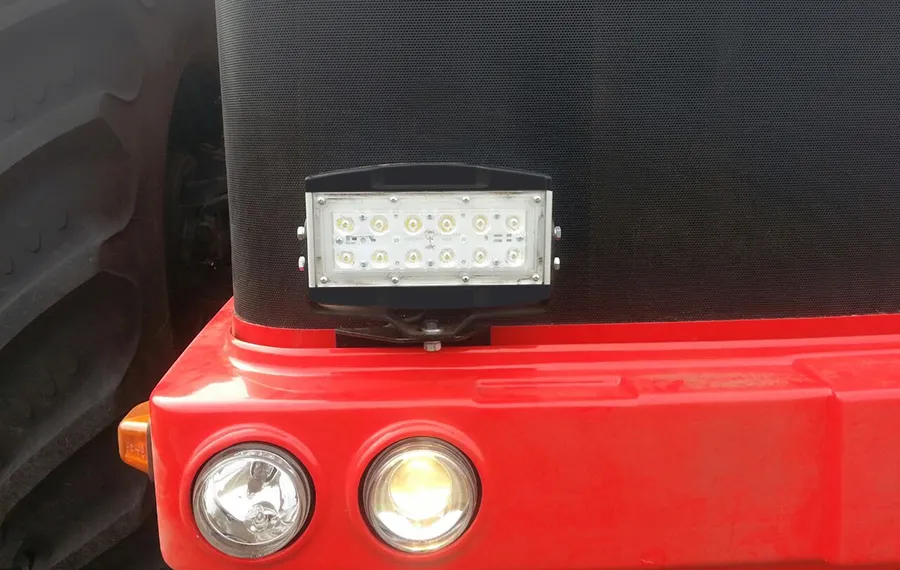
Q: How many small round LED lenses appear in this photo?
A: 12